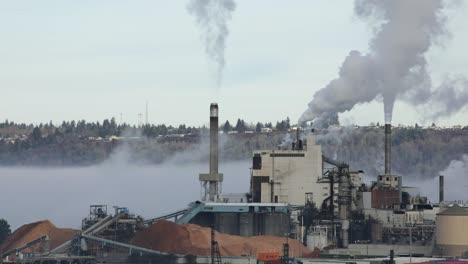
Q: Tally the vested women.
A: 0